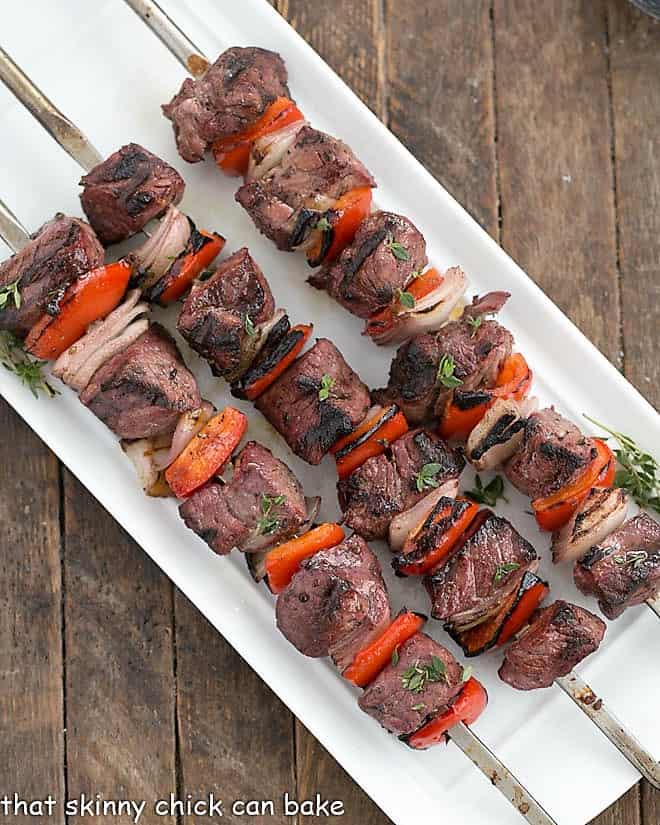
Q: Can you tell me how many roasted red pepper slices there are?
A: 15